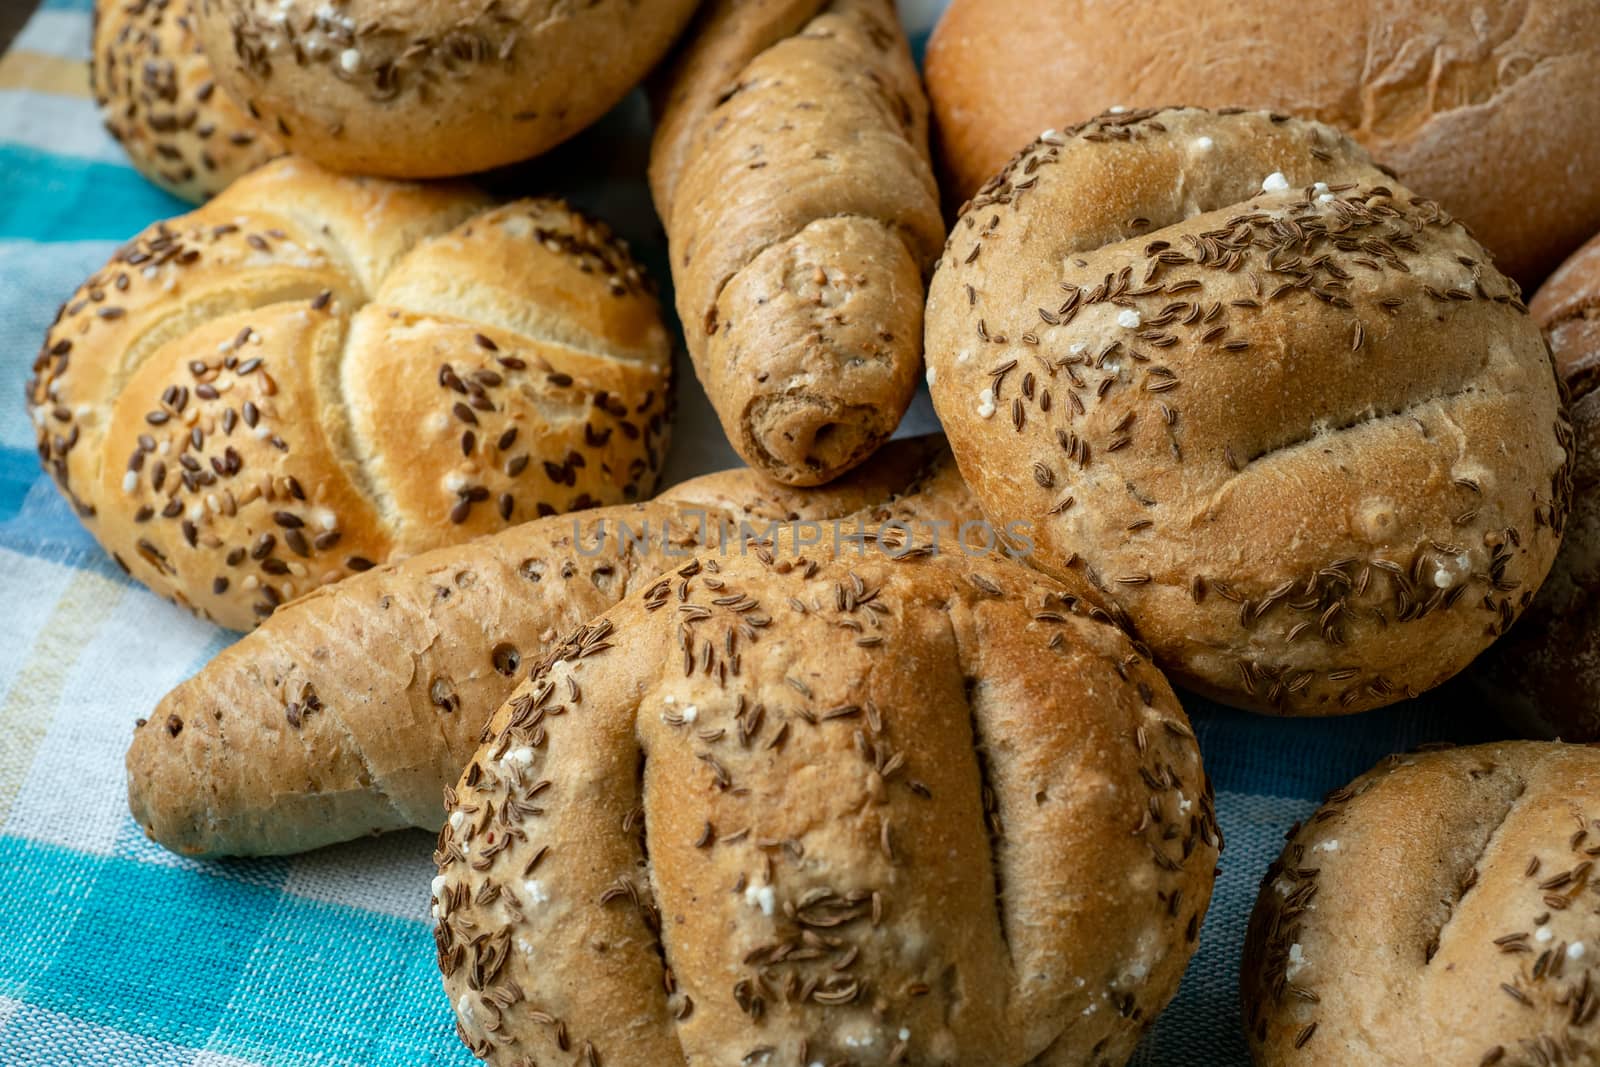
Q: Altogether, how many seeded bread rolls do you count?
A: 6